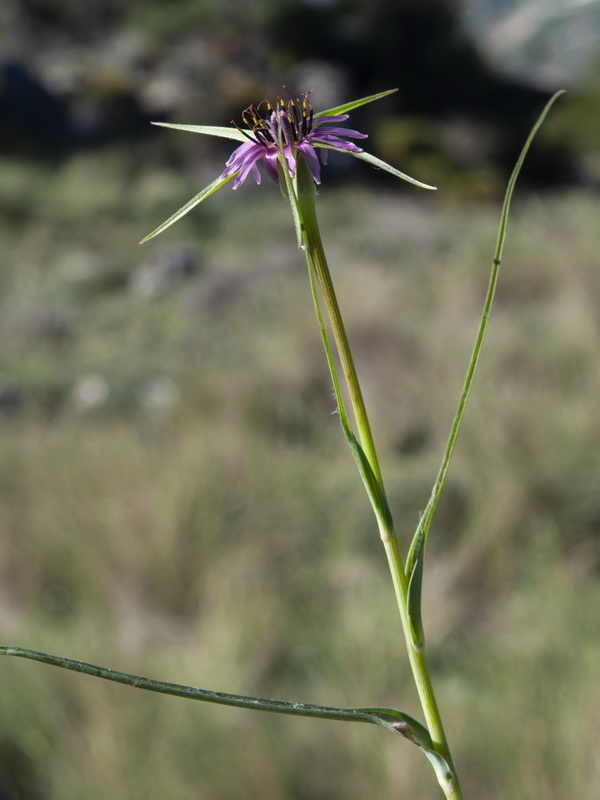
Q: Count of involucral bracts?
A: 5